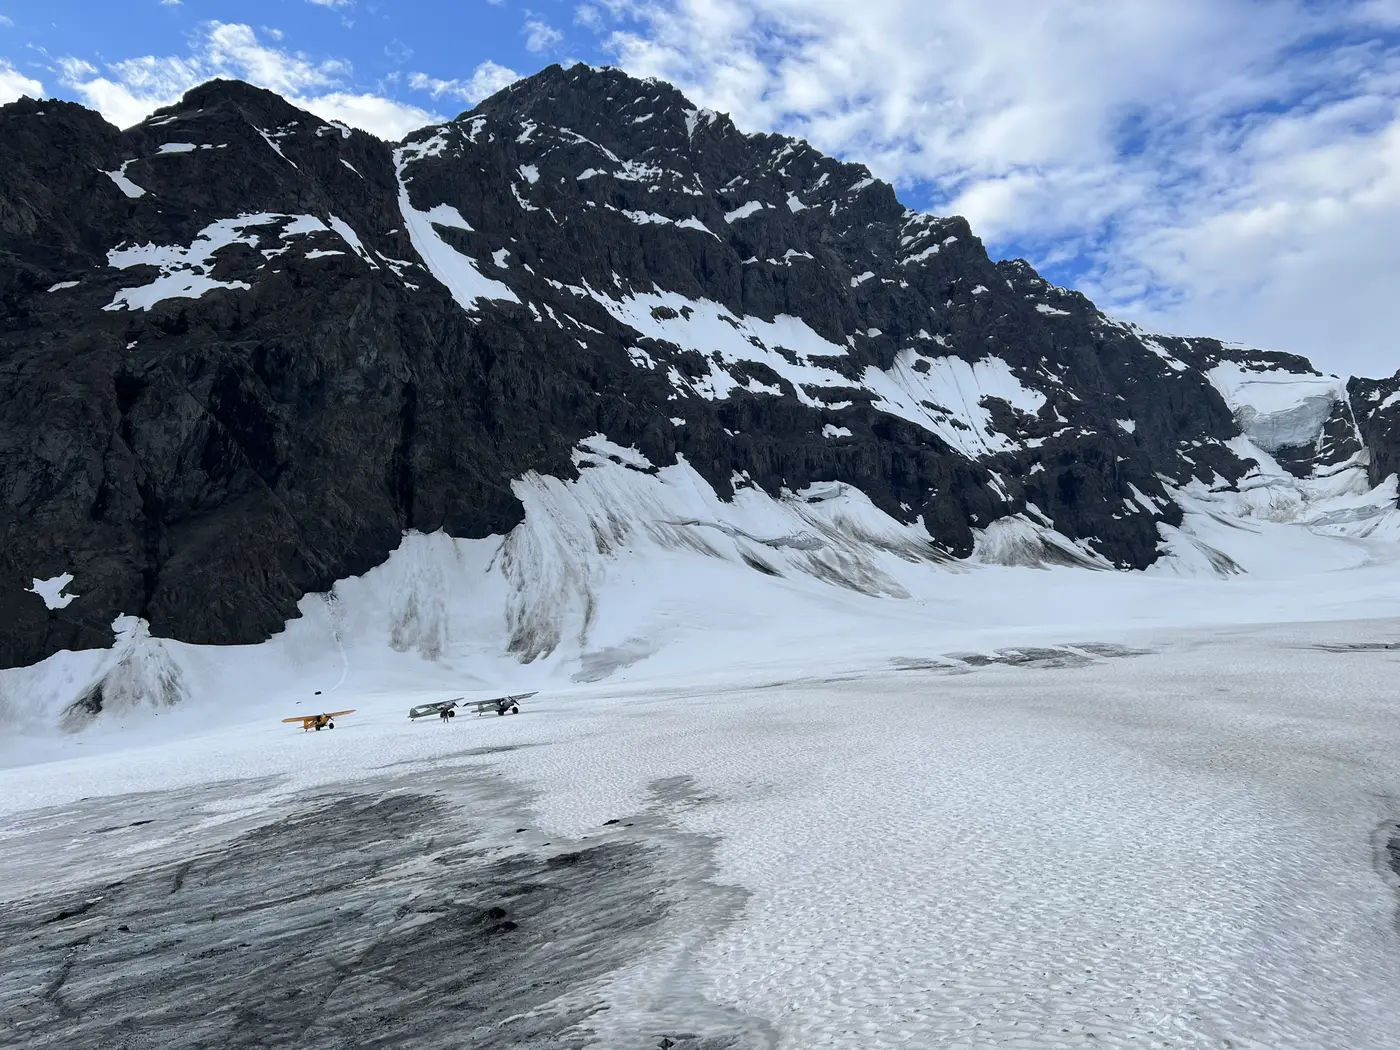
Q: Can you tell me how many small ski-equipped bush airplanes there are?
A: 3